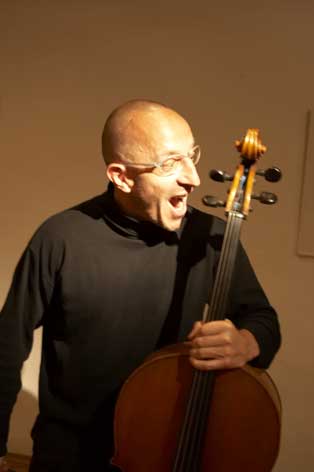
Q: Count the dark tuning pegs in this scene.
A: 4